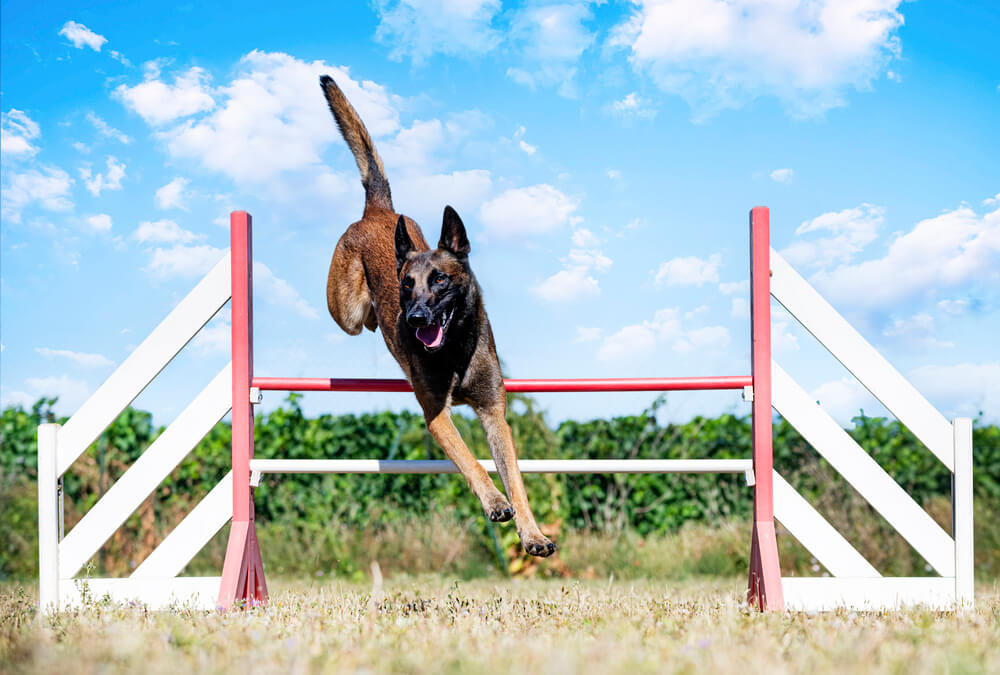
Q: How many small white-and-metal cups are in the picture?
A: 4